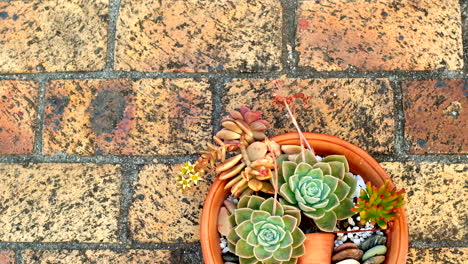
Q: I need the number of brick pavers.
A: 13